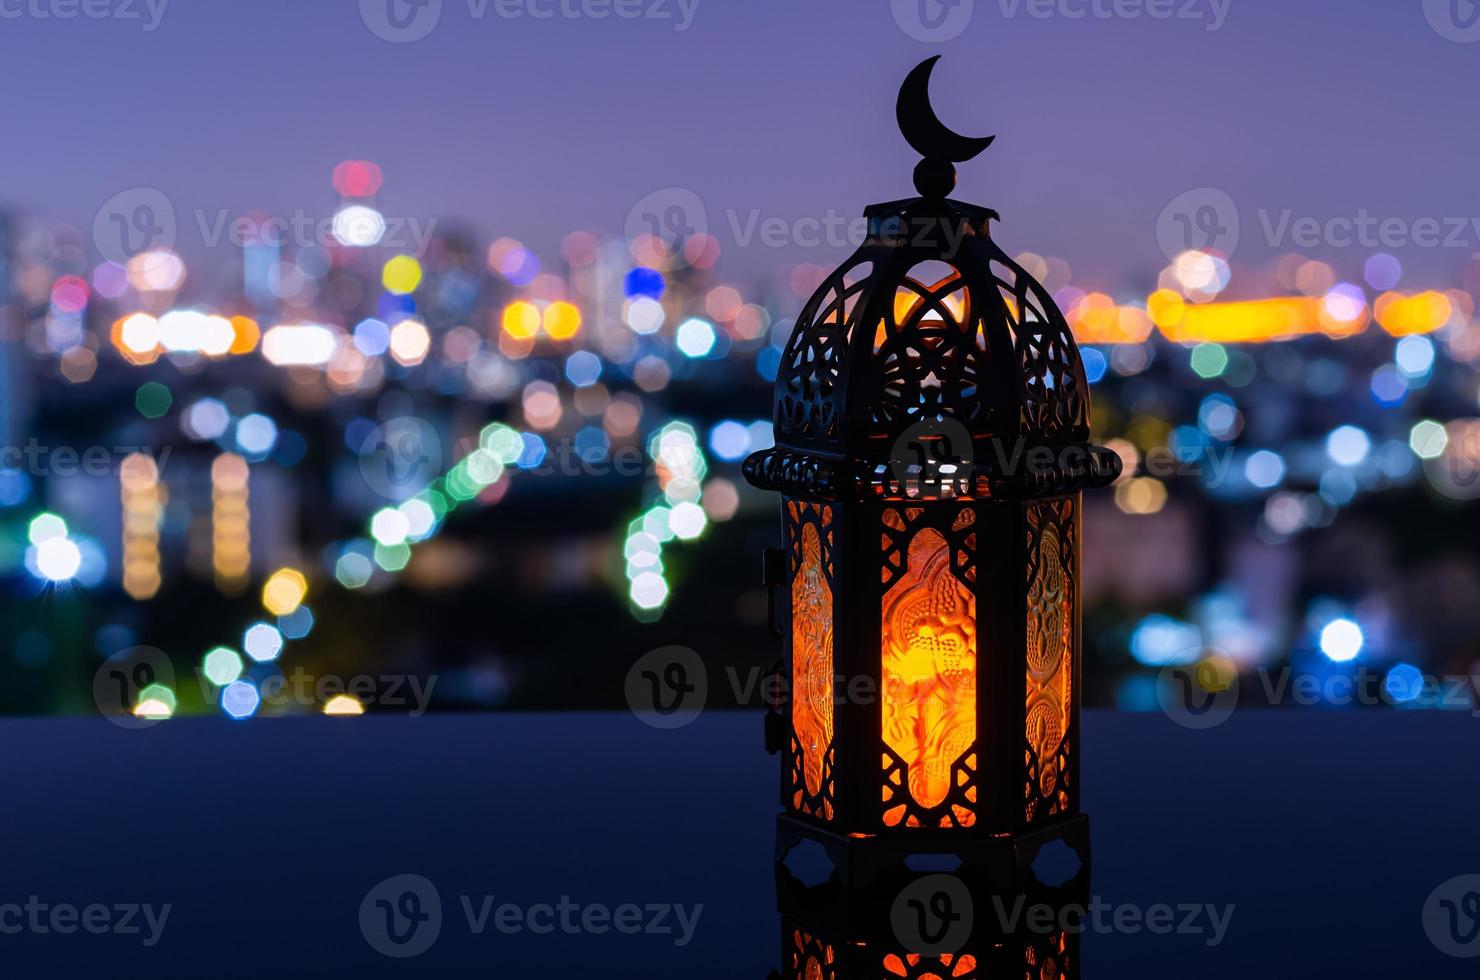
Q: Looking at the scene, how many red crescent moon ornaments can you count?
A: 0